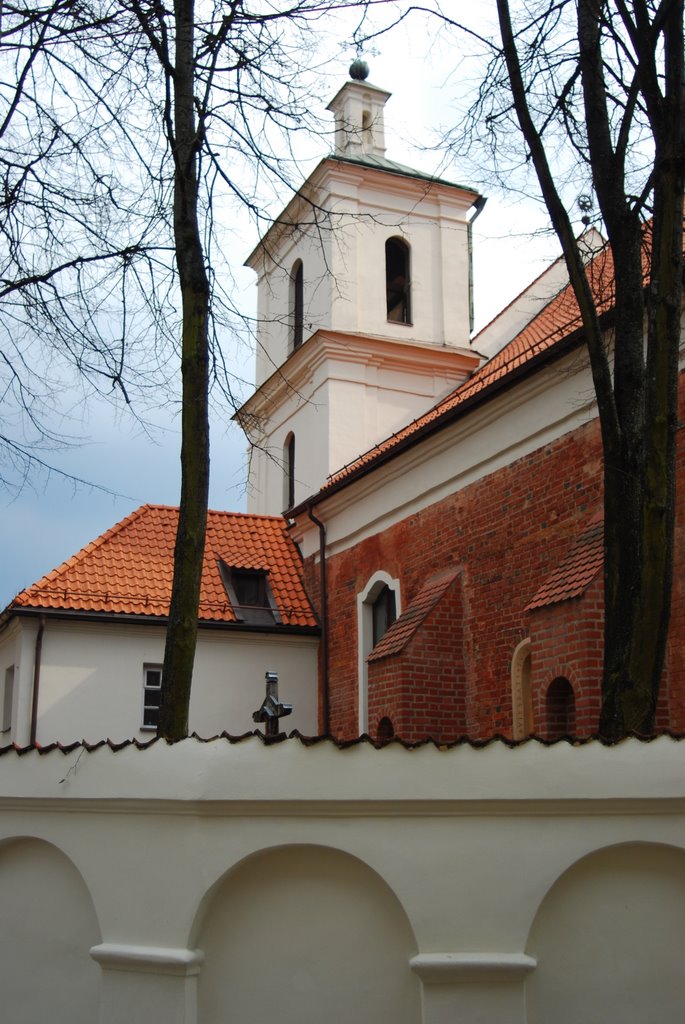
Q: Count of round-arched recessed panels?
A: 3